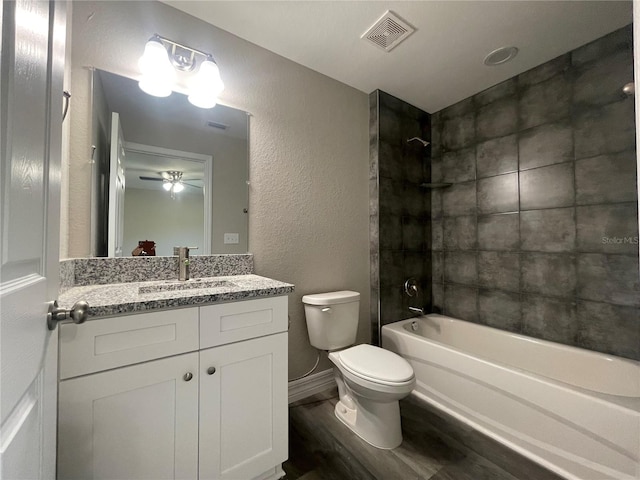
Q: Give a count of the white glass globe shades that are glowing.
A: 2